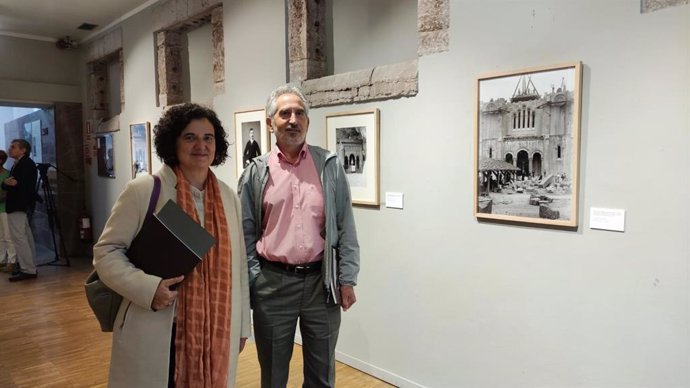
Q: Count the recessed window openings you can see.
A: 3